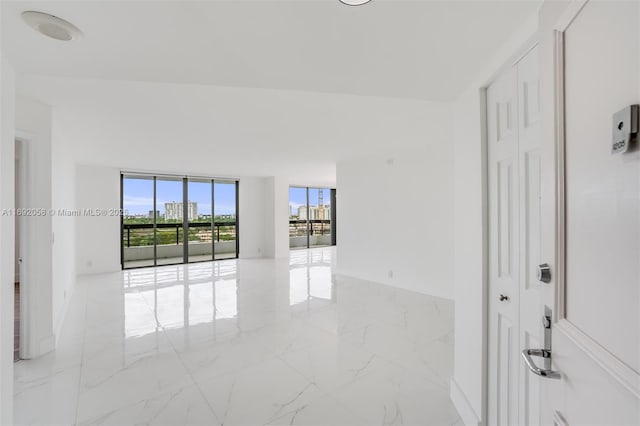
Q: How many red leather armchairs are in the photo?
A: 0